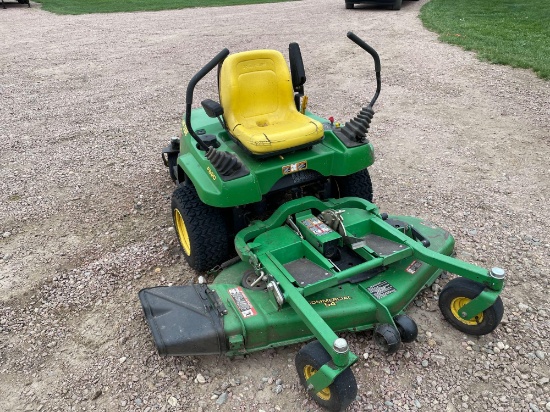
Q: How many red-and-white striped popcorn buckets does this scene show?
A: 0